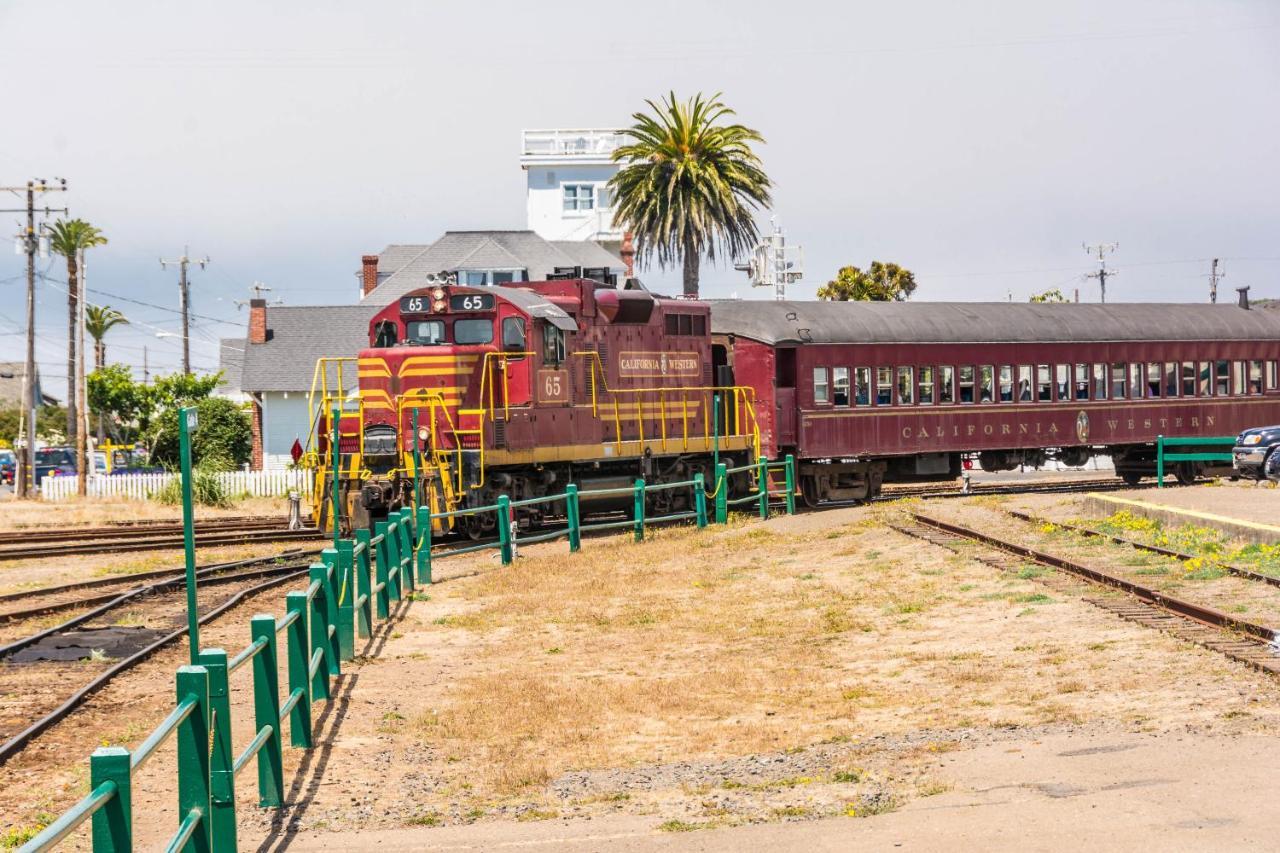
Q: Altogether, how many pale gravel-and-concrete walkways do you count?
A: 1